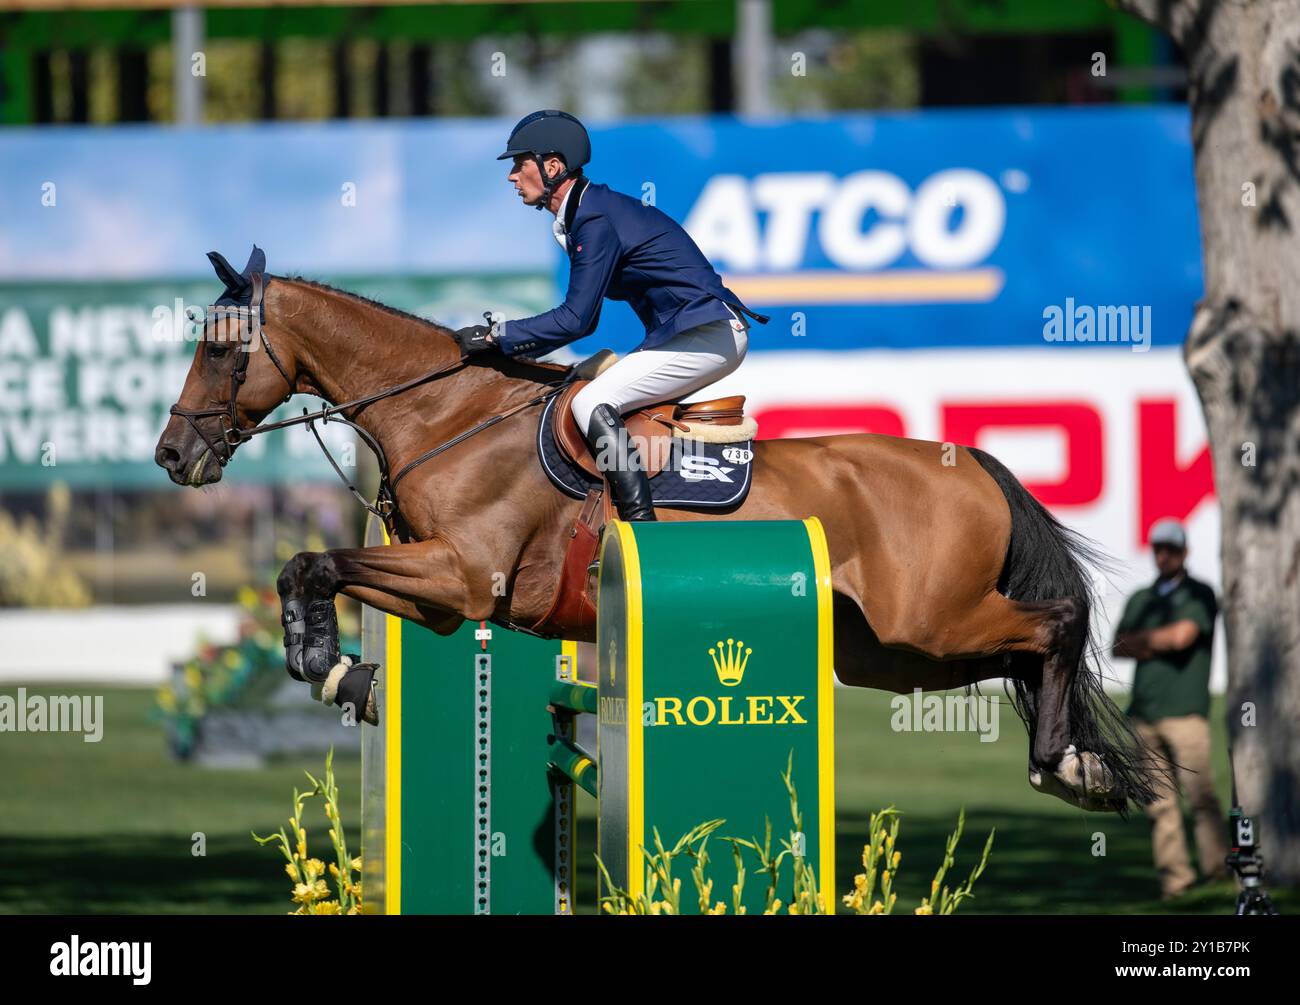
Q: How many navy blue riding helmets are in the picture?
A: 1